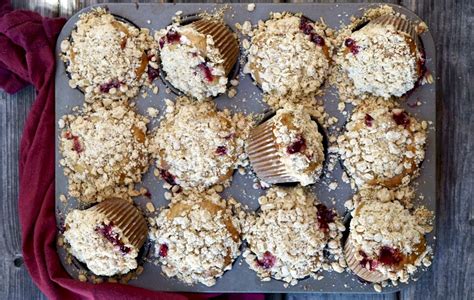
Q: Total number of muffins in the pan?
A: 12